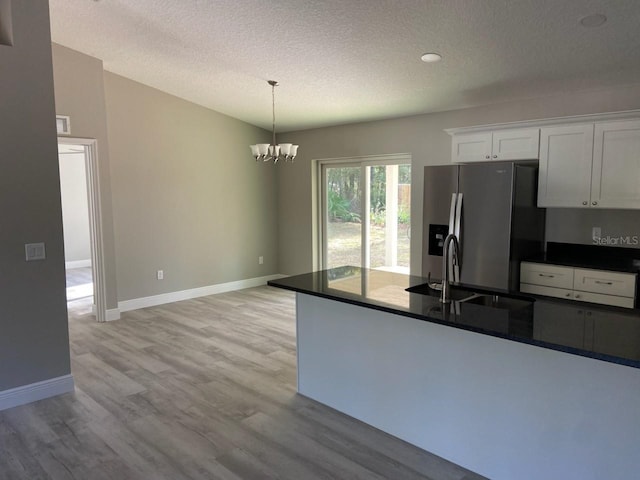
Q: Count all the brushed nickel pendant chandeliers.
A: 1